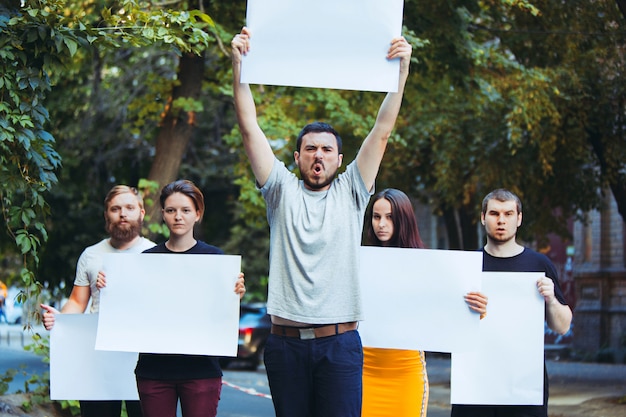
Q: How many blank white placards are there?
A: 5